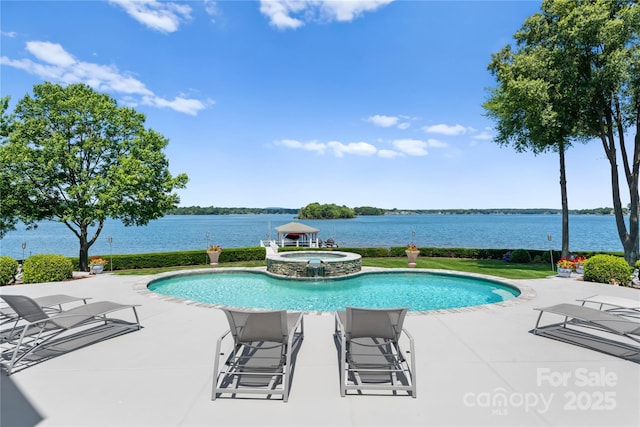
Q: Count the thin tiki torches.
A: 5